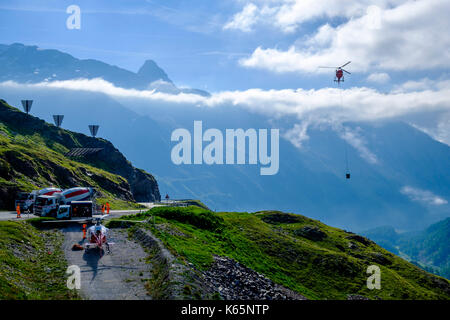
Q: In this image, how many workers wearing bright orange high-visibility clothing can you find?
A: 4